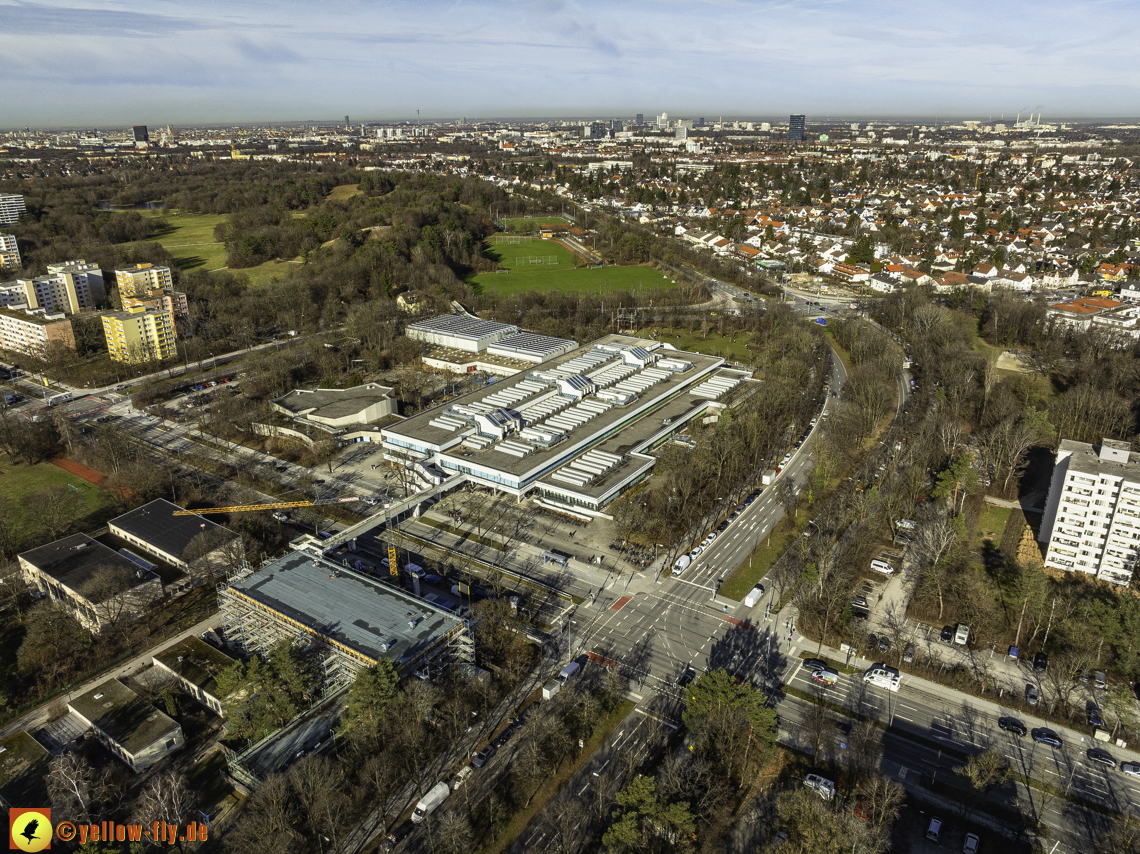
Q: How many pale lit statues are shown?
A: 0